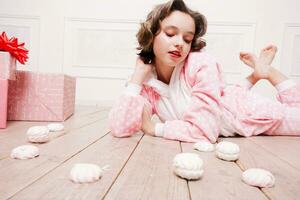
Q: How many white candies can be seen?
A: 8